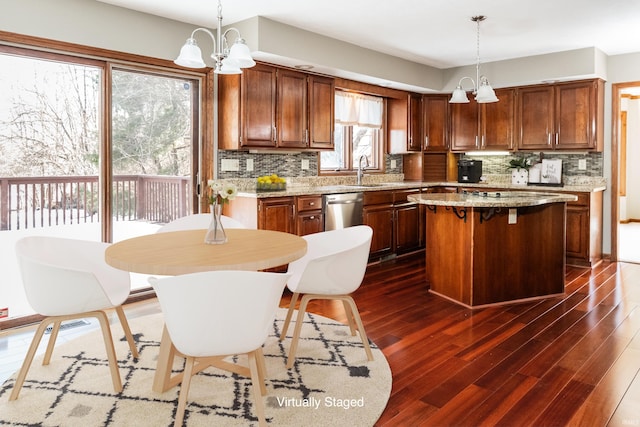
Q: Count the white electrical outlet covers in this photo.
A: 6